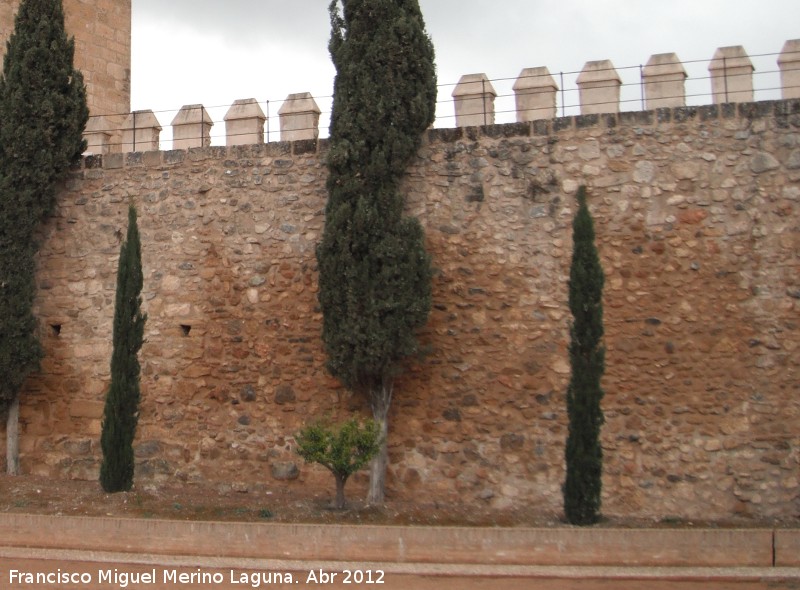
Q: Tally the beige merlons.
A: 11